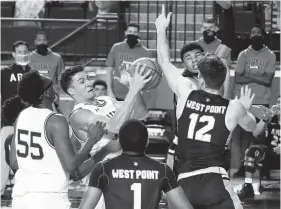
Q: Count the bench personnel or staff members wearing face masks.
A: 5